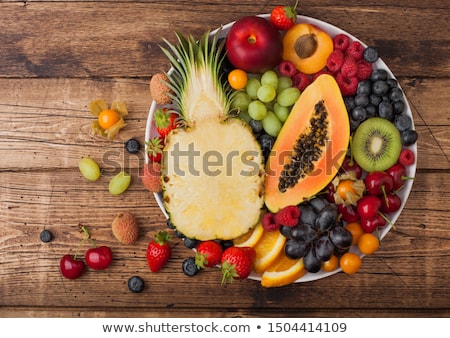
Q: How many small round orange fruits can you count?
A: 7